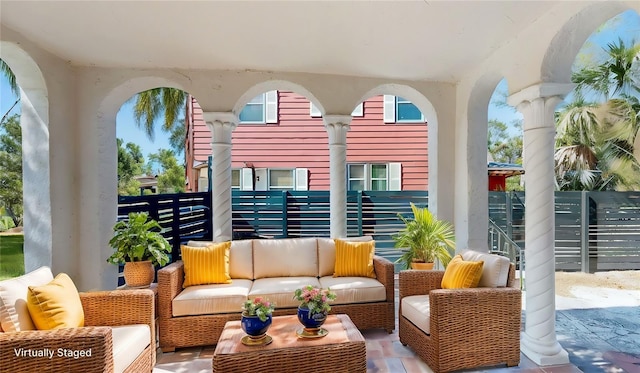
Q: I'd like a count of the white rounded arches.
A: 6